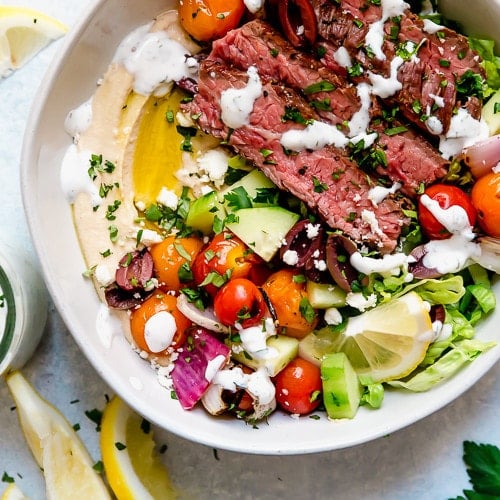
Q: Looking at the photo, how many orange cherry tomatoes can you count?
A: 5